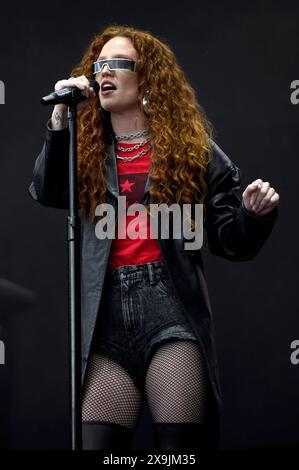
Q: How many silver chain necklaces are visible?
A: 3